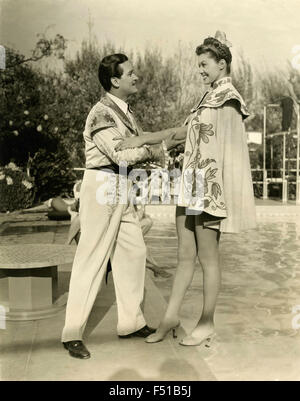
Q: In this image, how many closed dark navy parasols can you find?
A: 0